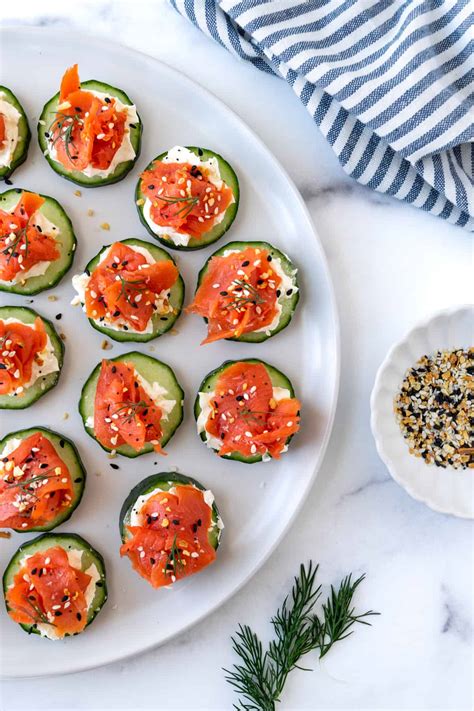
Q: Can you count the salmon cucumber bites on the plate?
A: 12